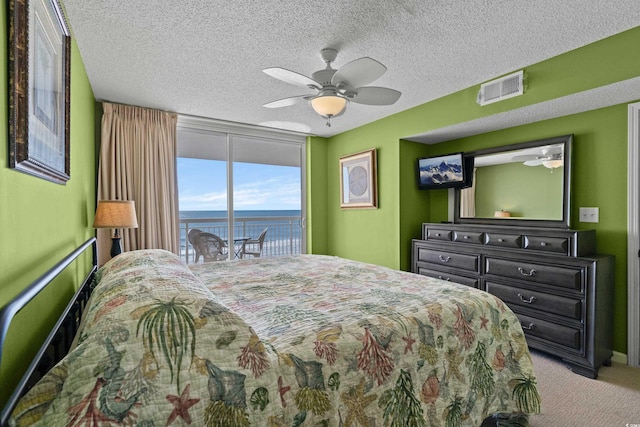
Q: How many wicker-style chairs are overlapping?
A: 2